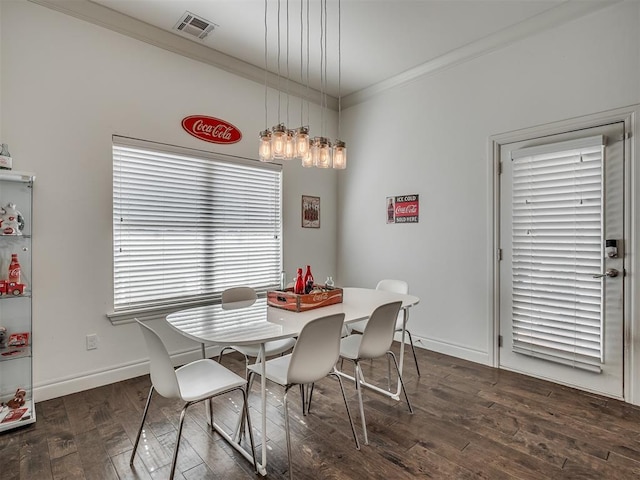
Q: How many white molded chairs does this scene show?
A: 5